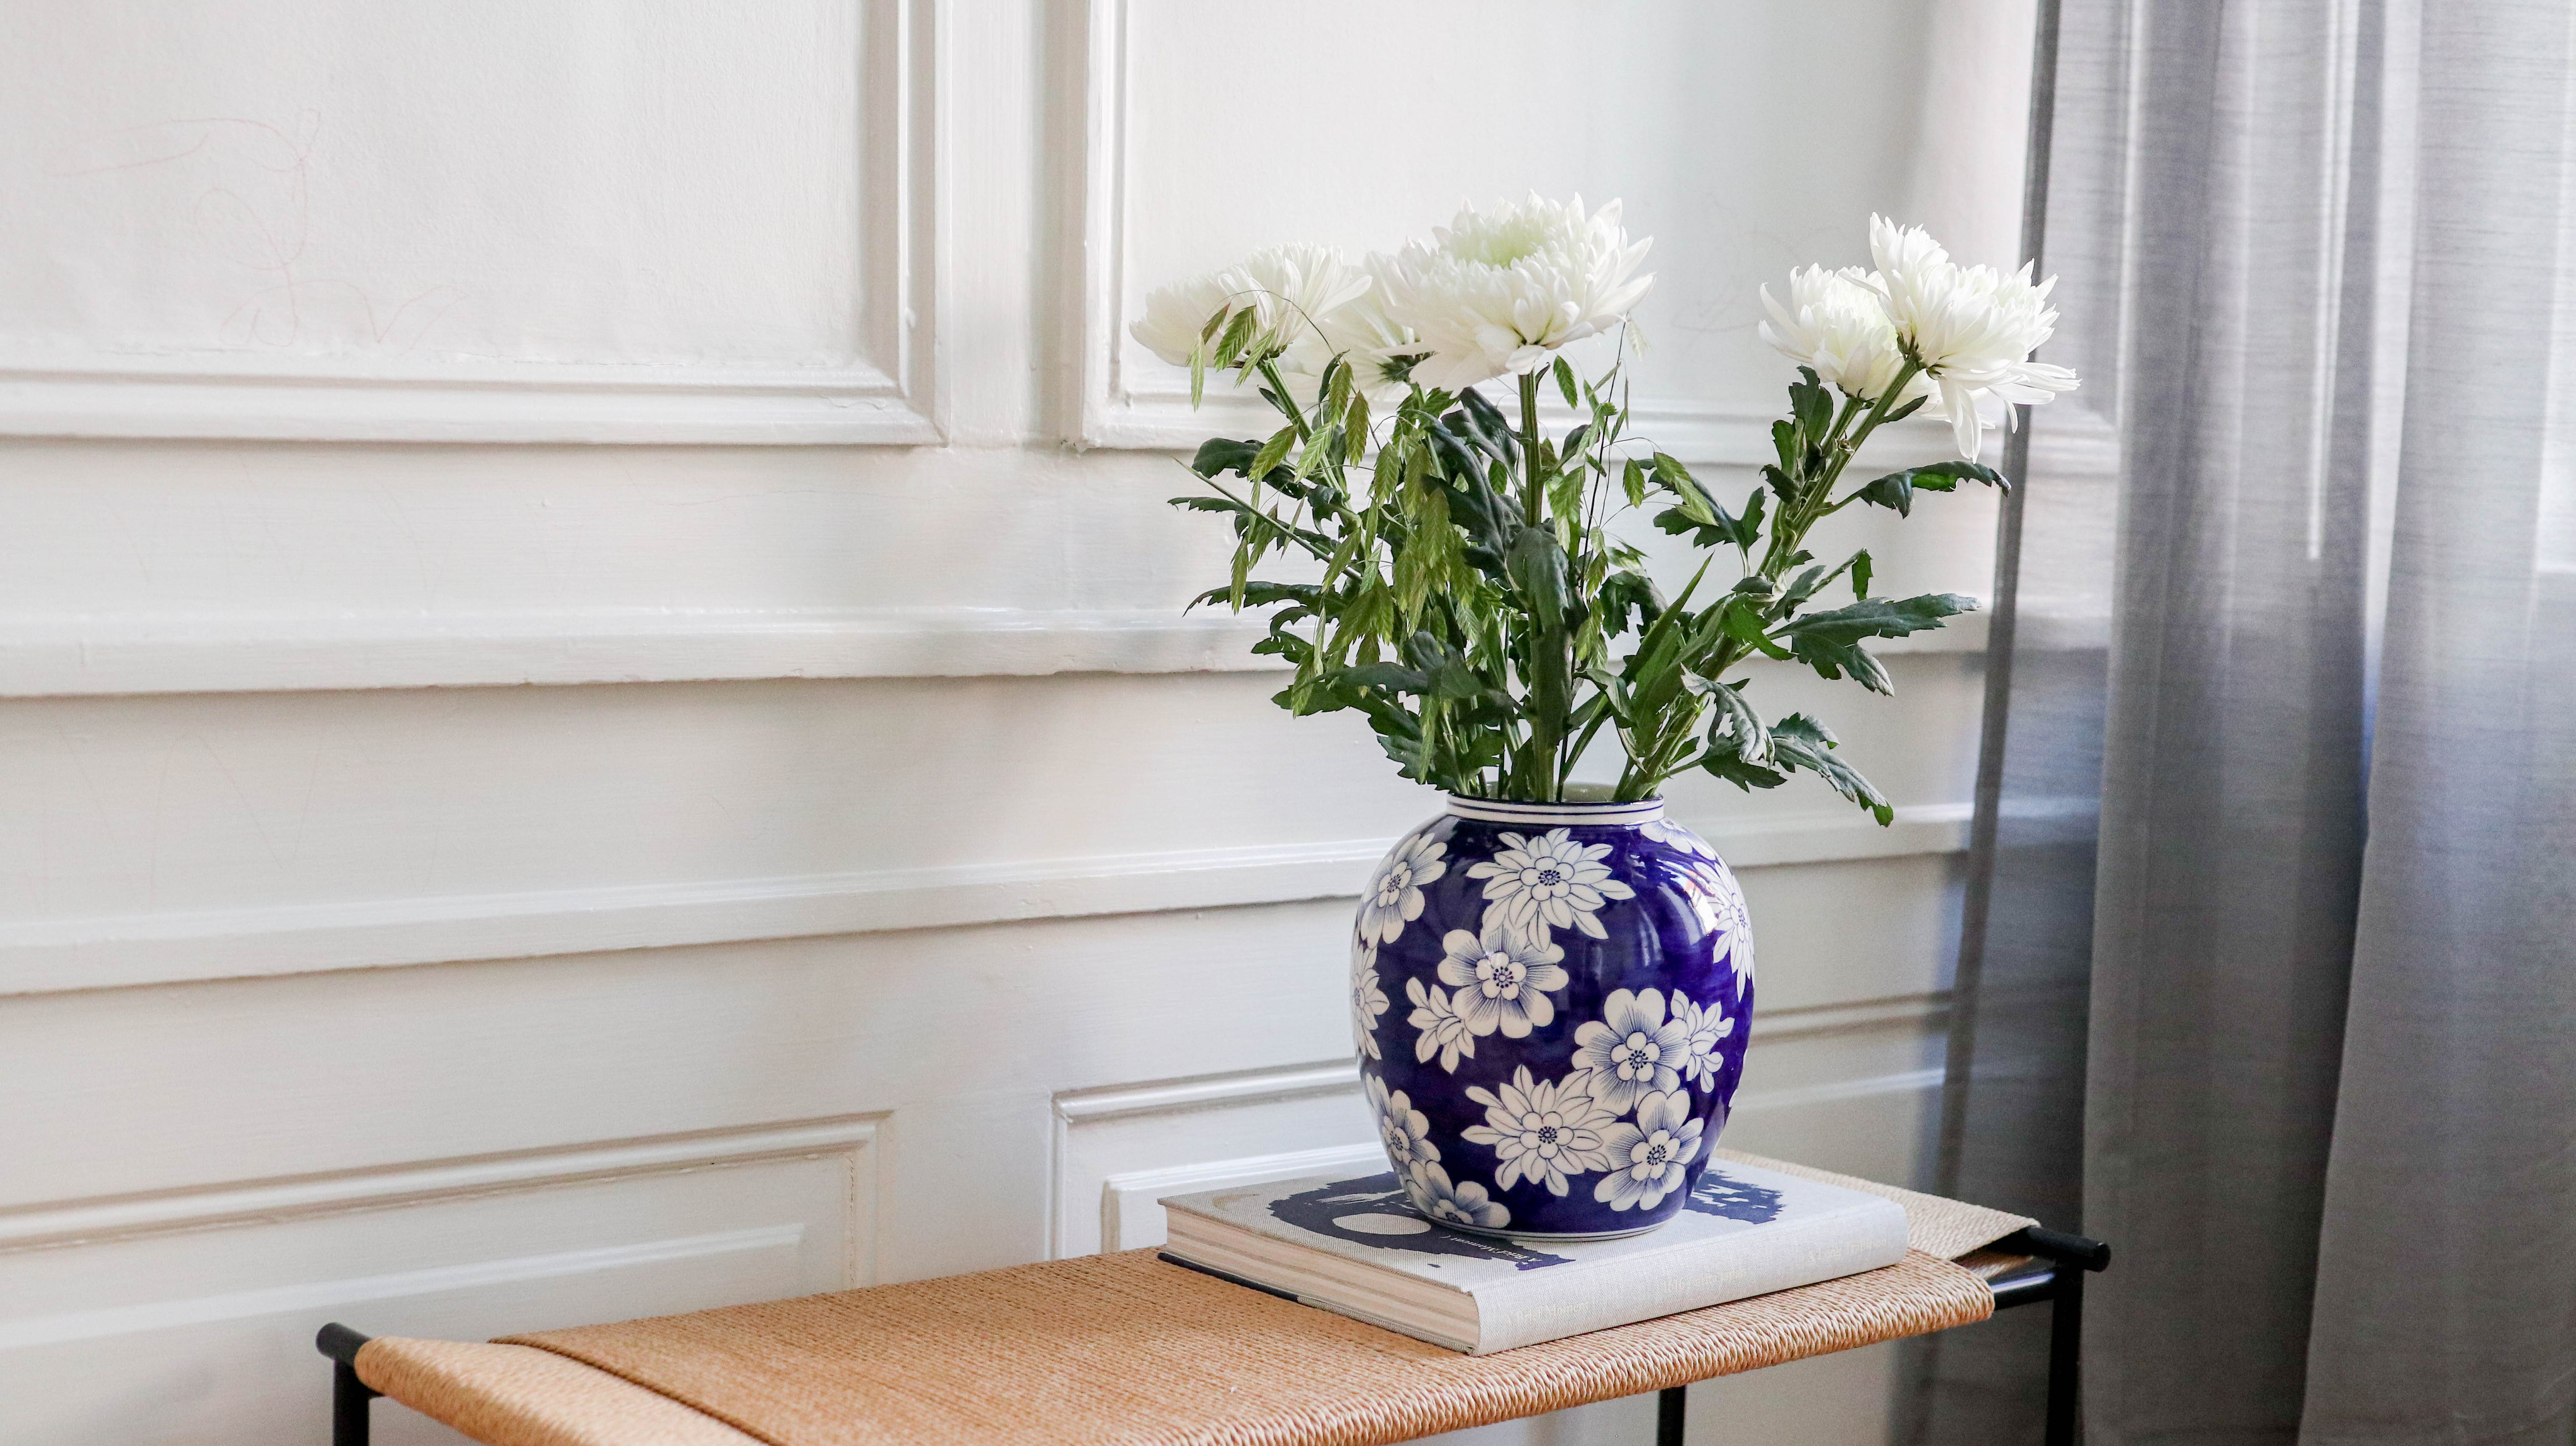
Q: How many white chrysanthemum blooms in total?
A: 5